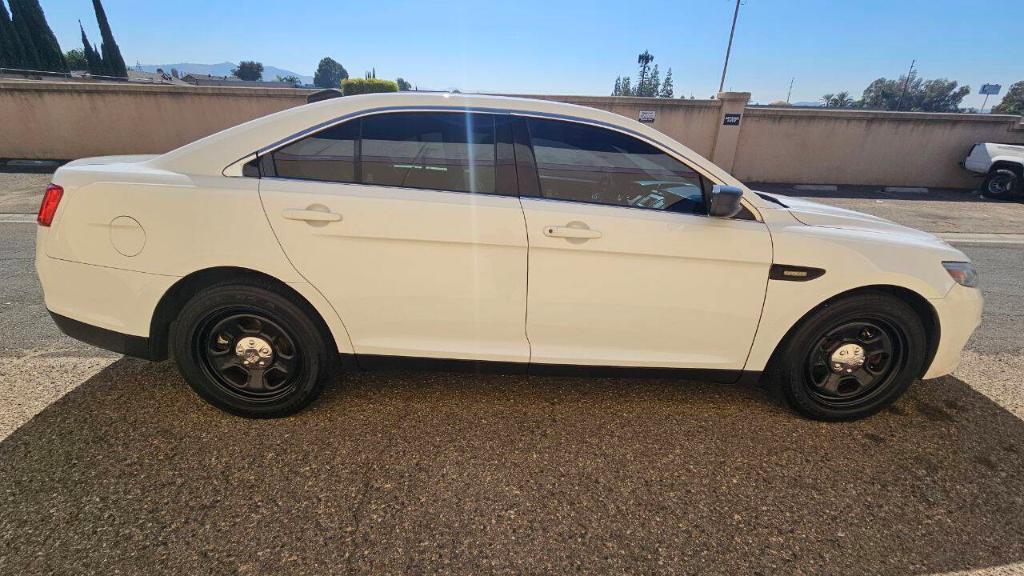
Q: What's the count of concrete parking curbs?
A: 3